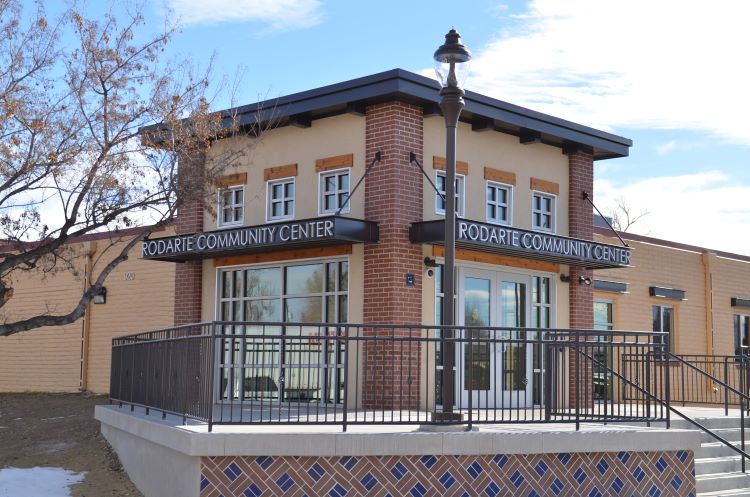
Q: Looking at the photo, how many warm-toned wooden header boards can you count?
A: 8